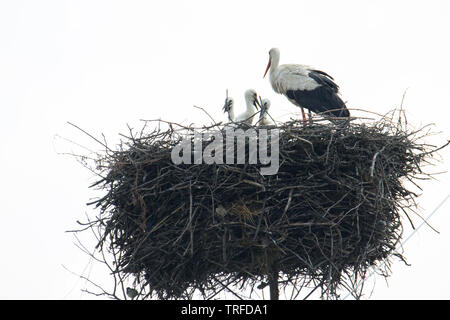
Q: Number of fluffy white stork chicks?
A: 3